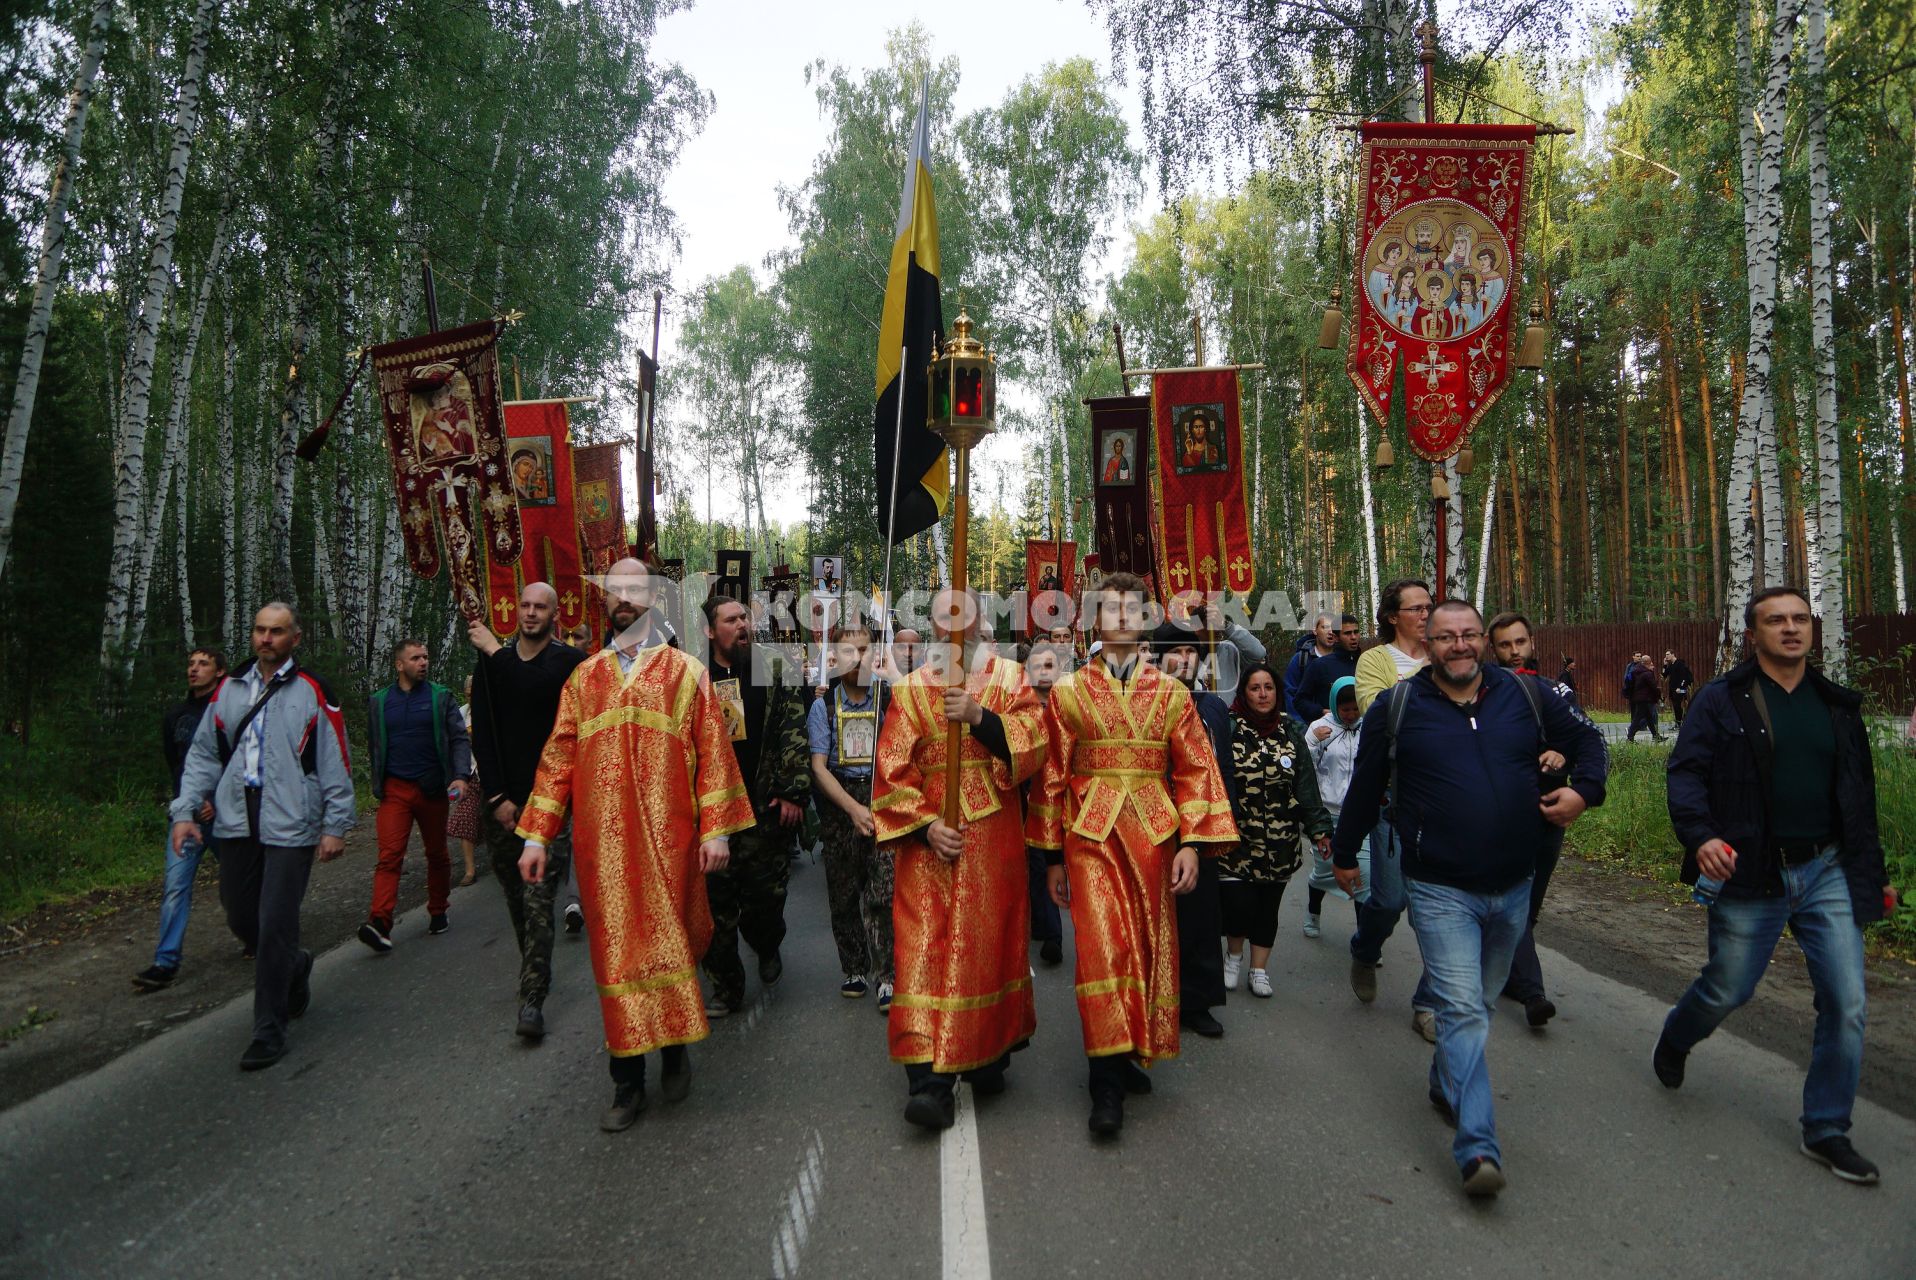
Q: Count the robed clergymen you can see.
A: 3